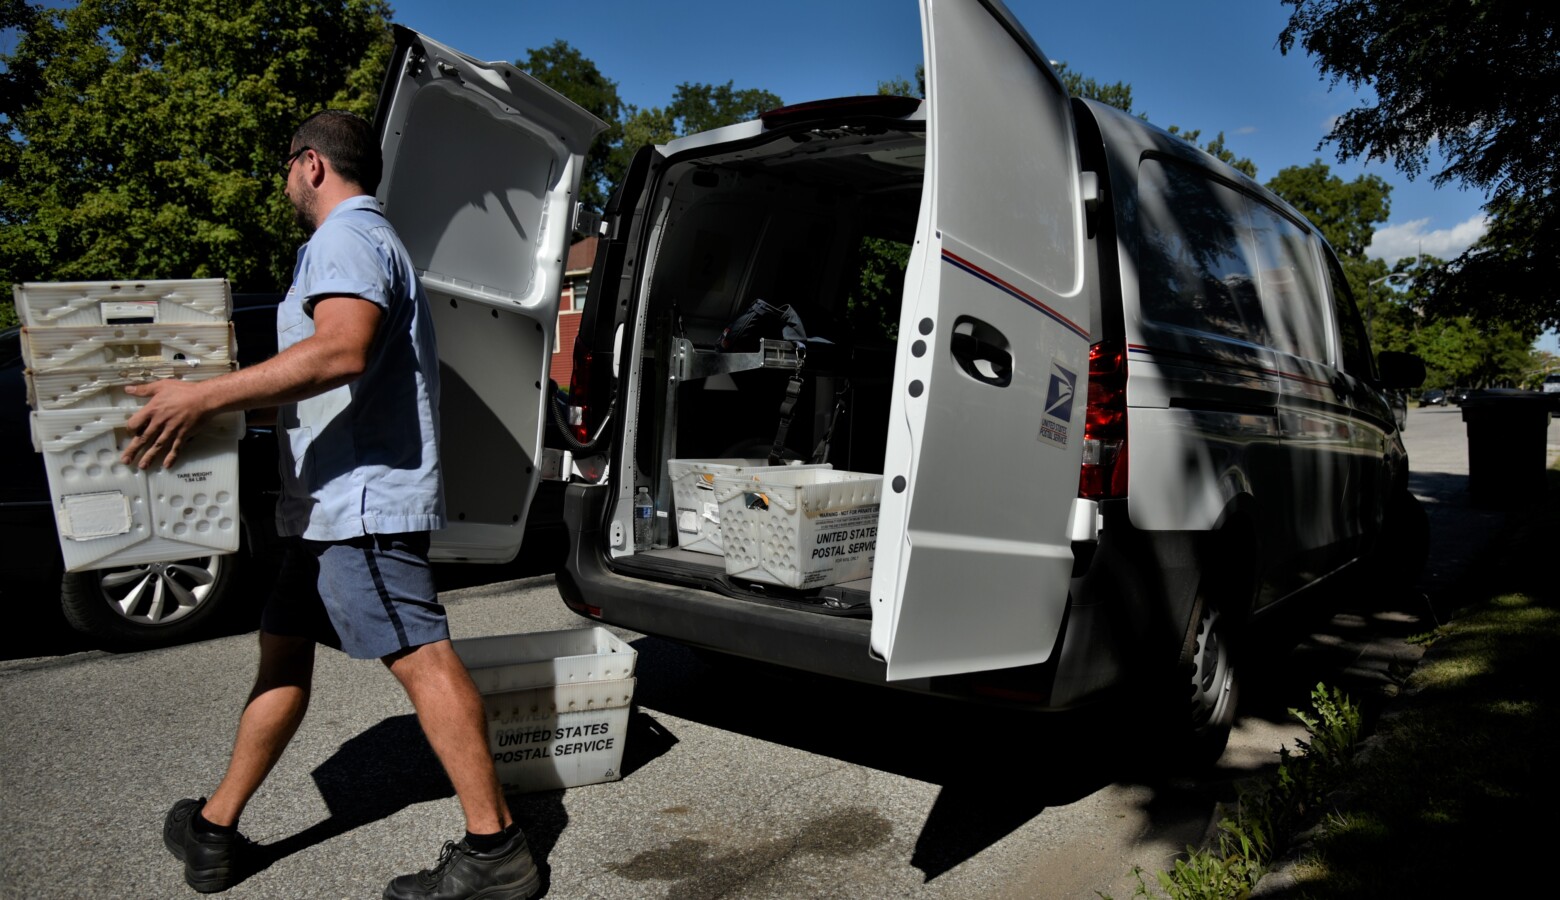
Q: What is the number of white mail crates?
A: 8